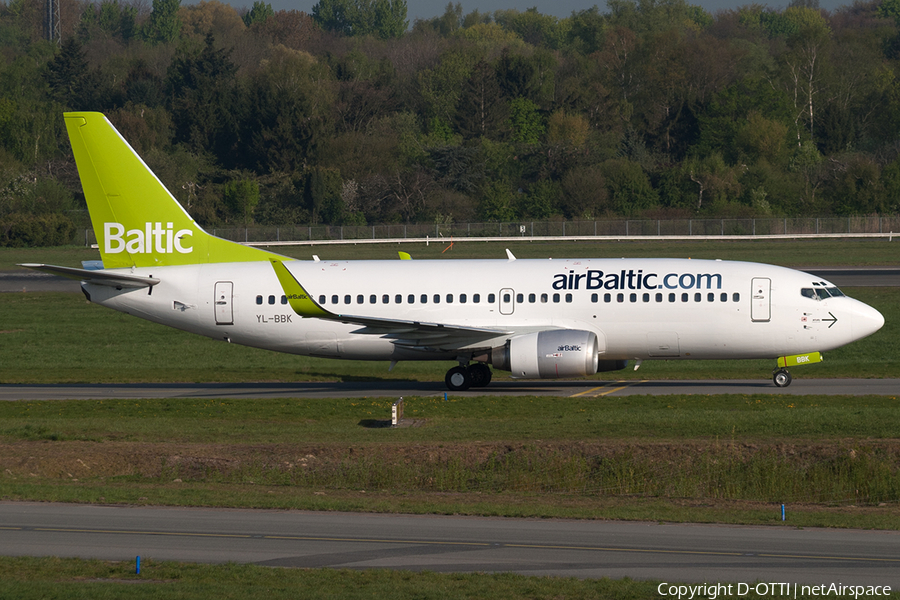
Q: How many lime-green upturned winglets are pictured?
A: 2